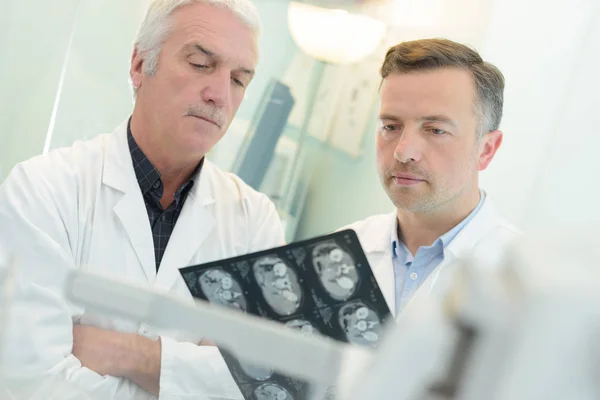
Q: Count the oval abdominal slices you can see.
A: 7